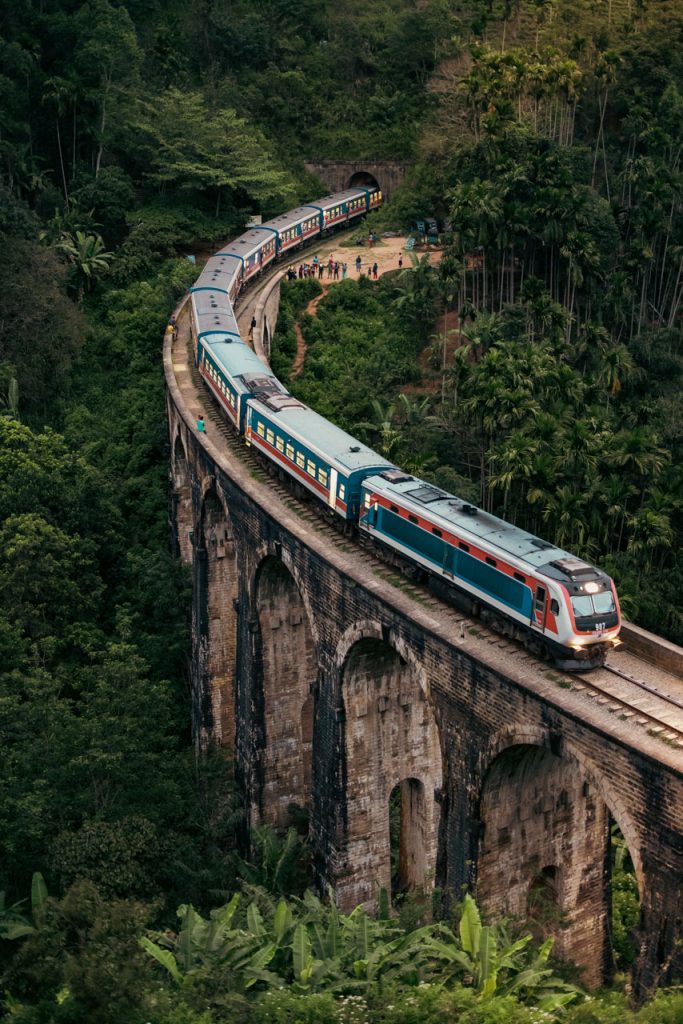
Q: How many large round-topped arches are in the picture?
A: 5